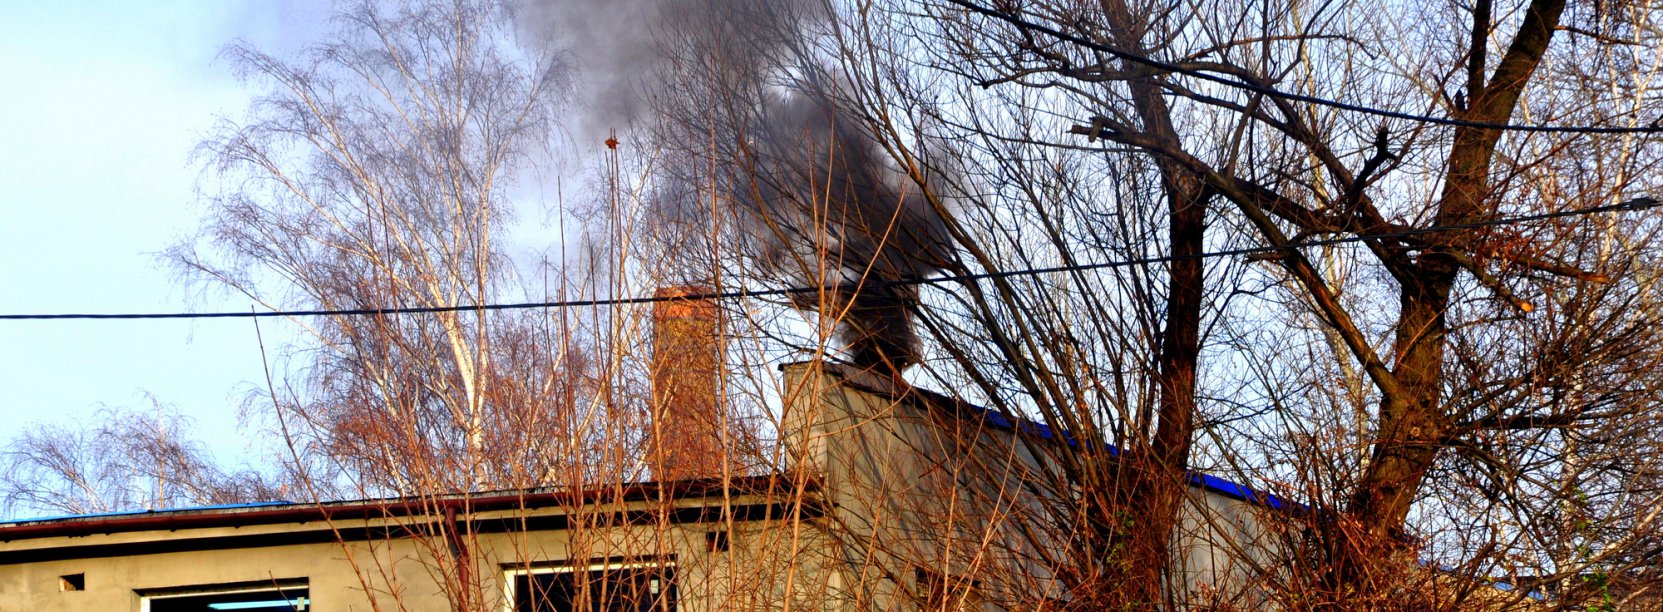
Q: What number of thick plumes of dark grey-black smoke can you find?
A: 1